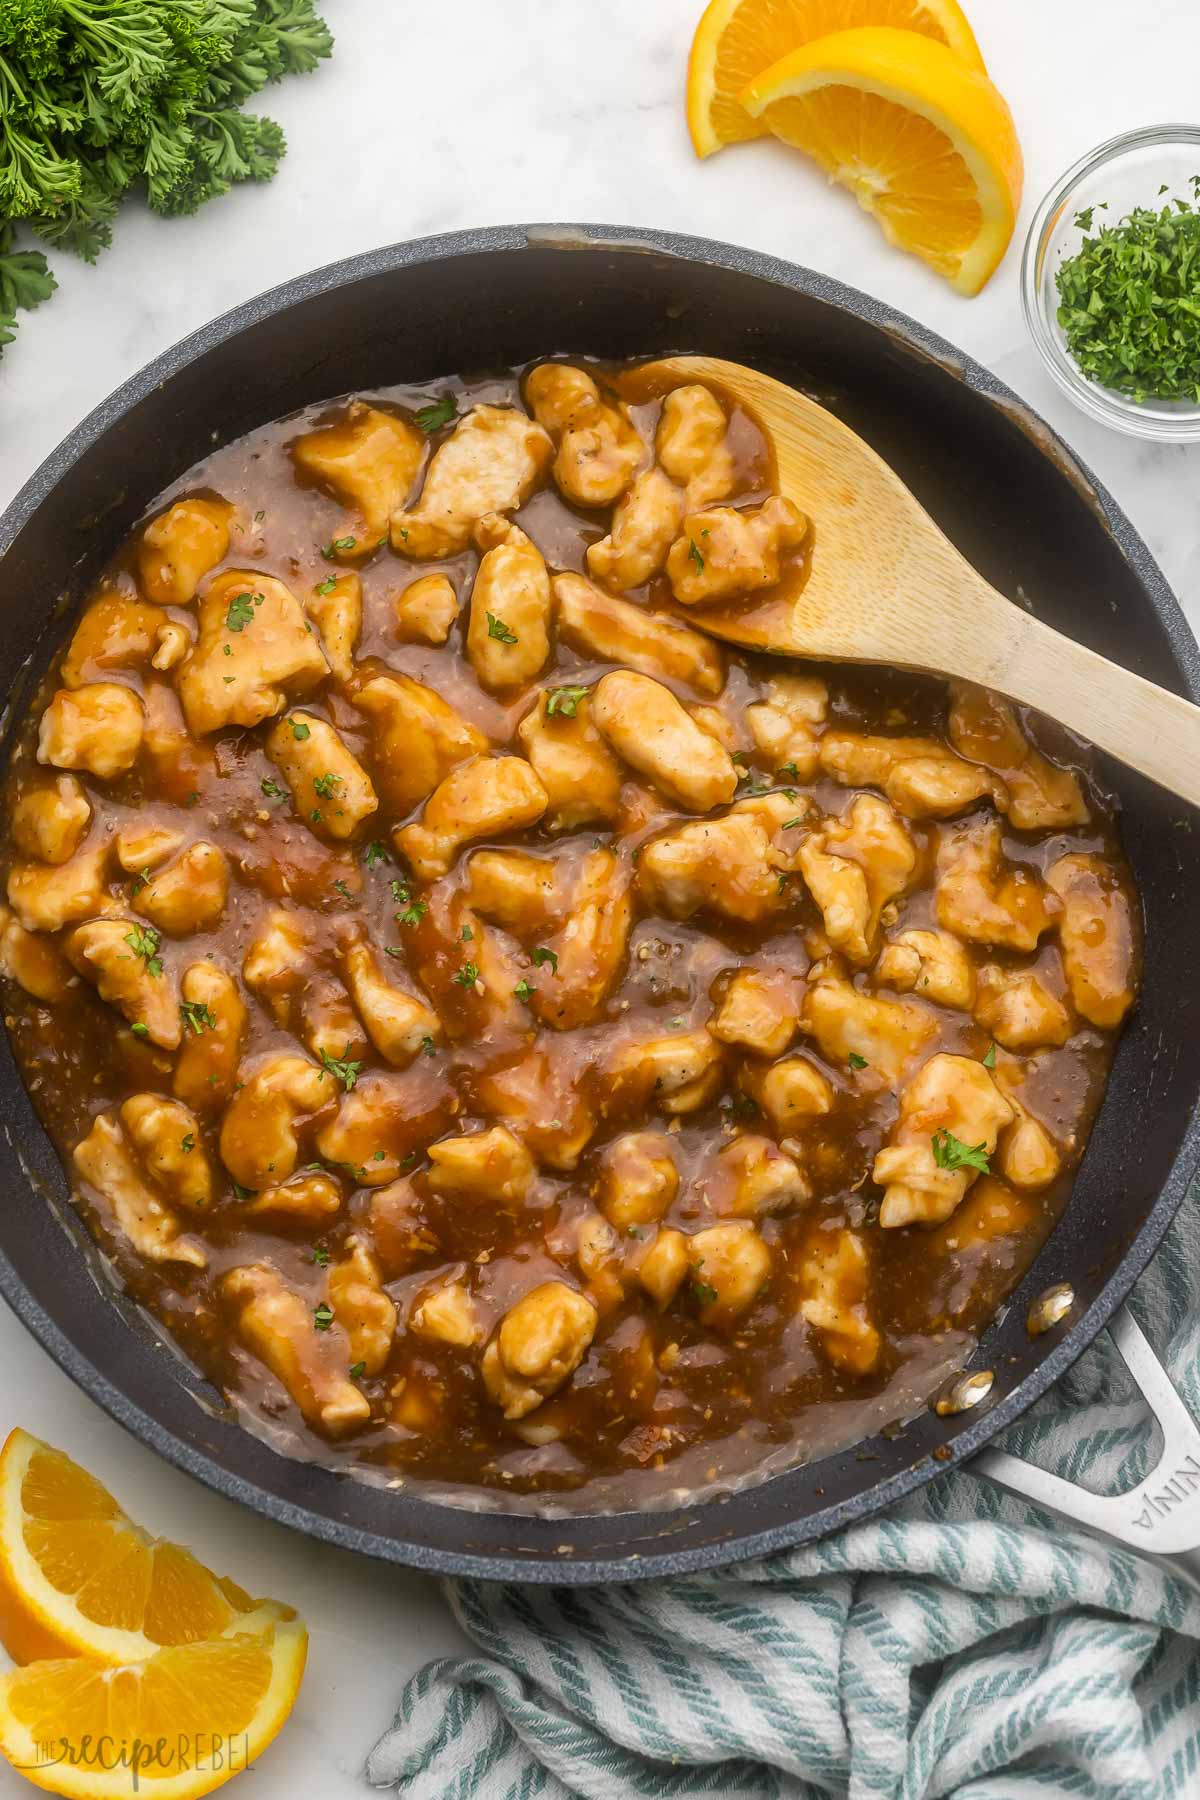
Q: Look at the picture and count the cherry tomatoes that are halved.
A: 0